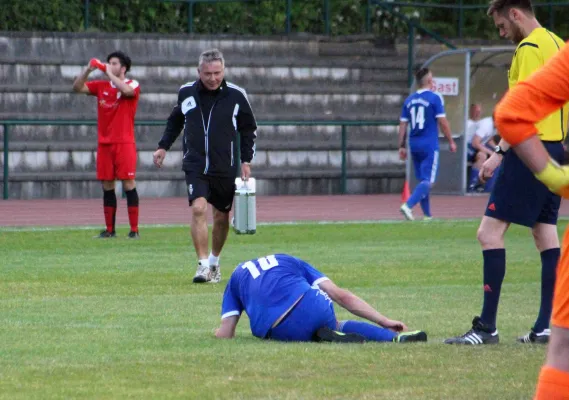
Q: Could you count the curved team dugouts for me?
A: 1